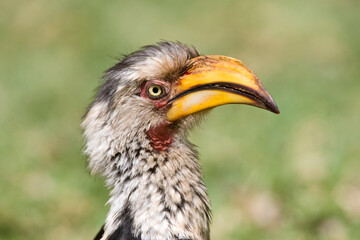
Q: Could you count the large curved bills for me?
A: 1